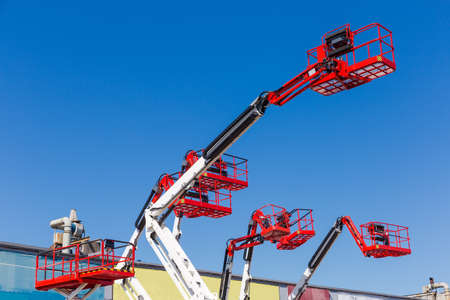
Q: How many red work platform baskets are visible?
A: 7